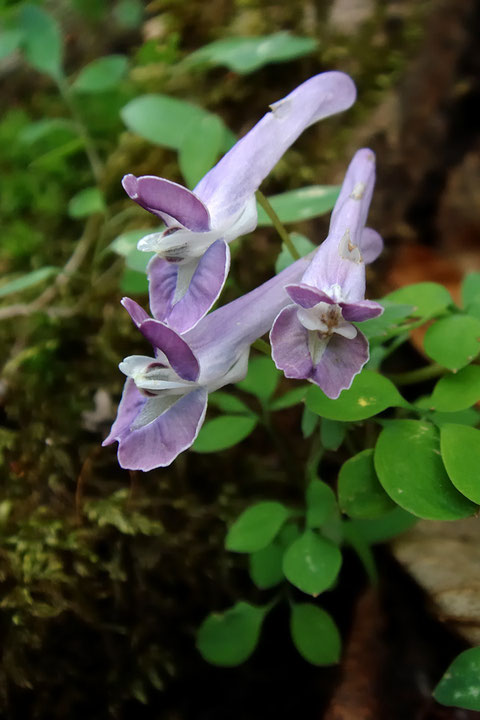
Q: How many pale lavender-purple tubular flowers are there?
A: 3